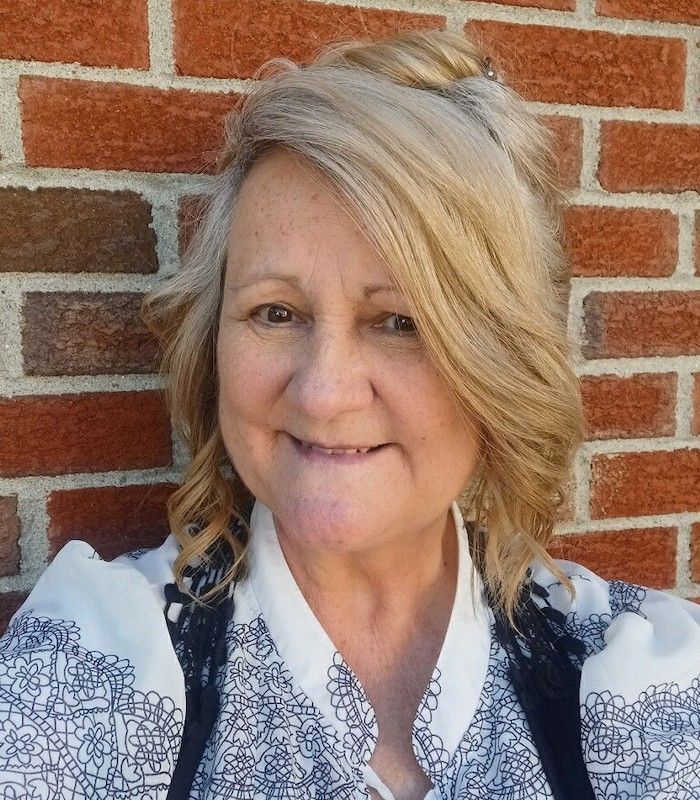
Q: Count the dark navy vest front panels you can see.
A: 2